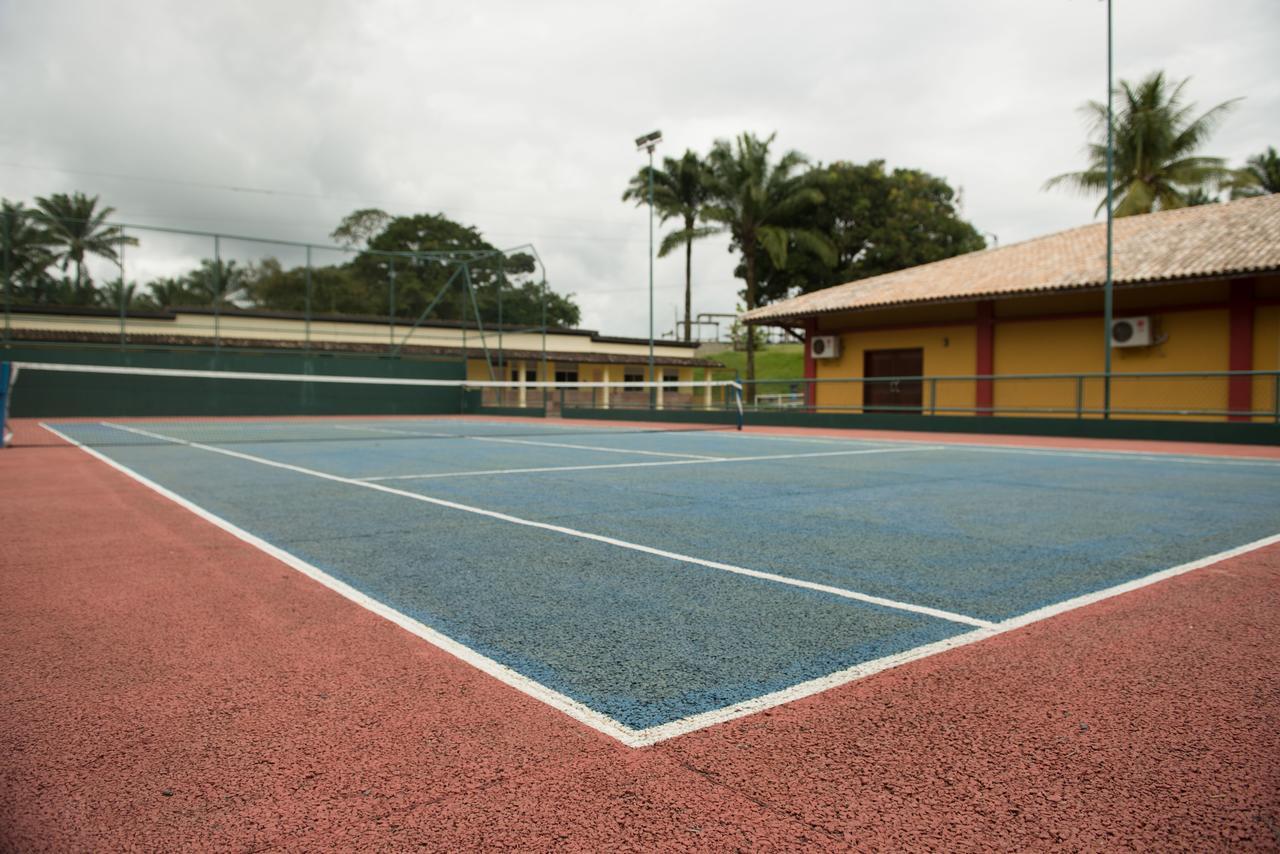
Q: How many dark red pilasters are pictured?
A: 3